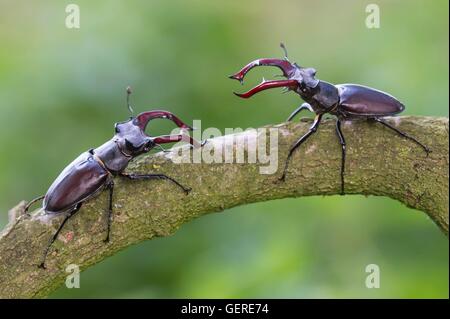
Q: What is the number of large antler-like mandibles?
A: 4